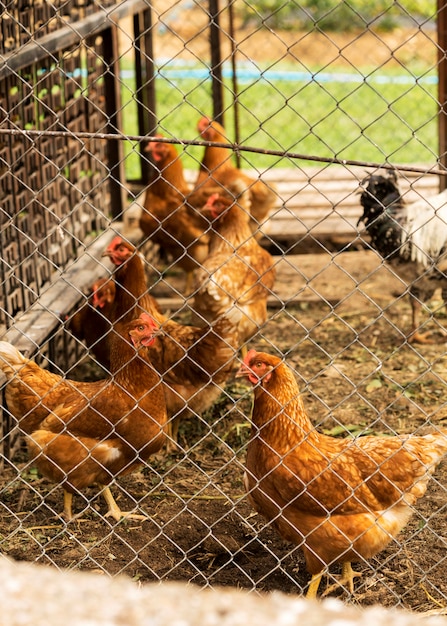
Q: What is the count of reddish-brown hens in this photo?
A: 7